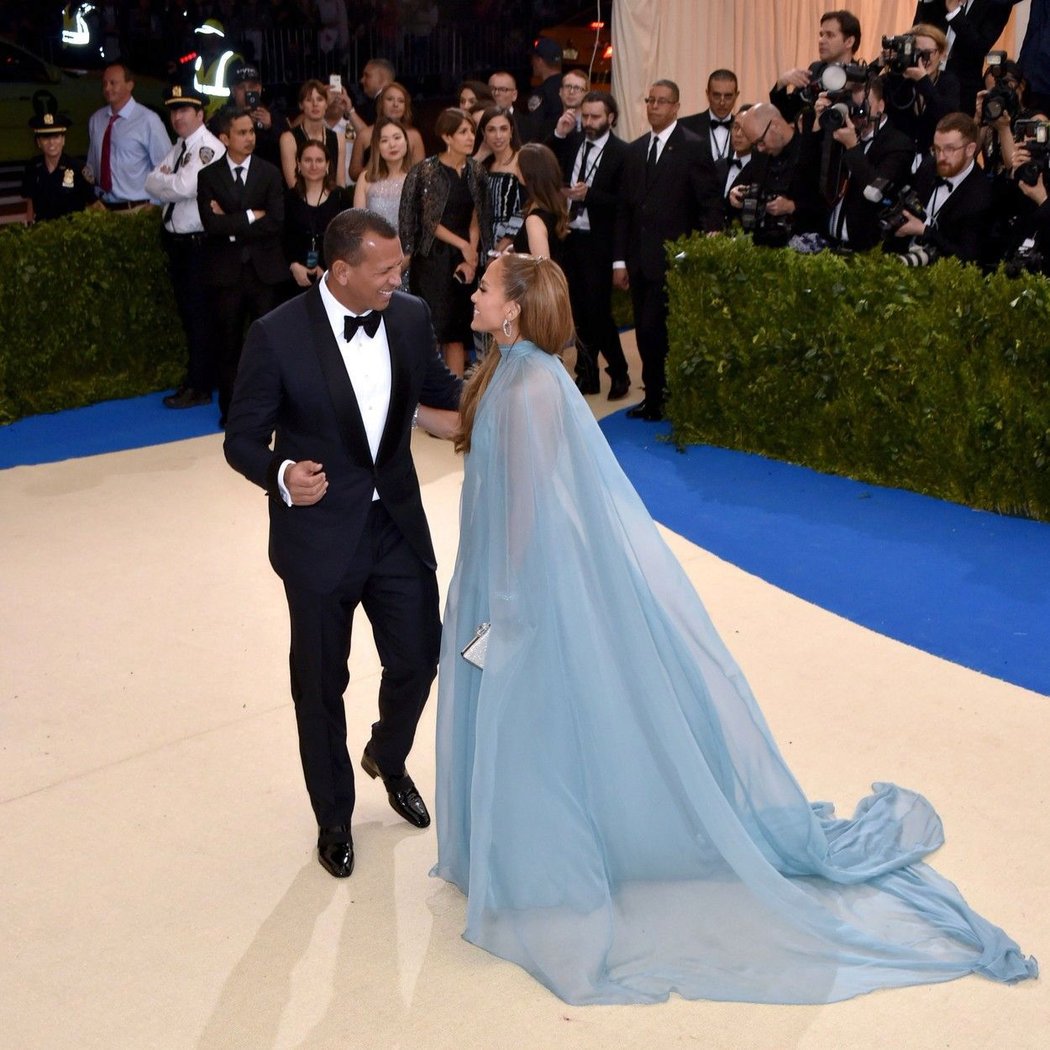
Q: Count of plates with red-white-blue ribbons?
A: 0